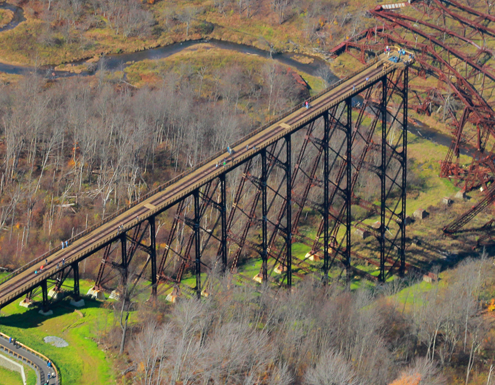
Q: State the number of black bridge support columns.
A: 12